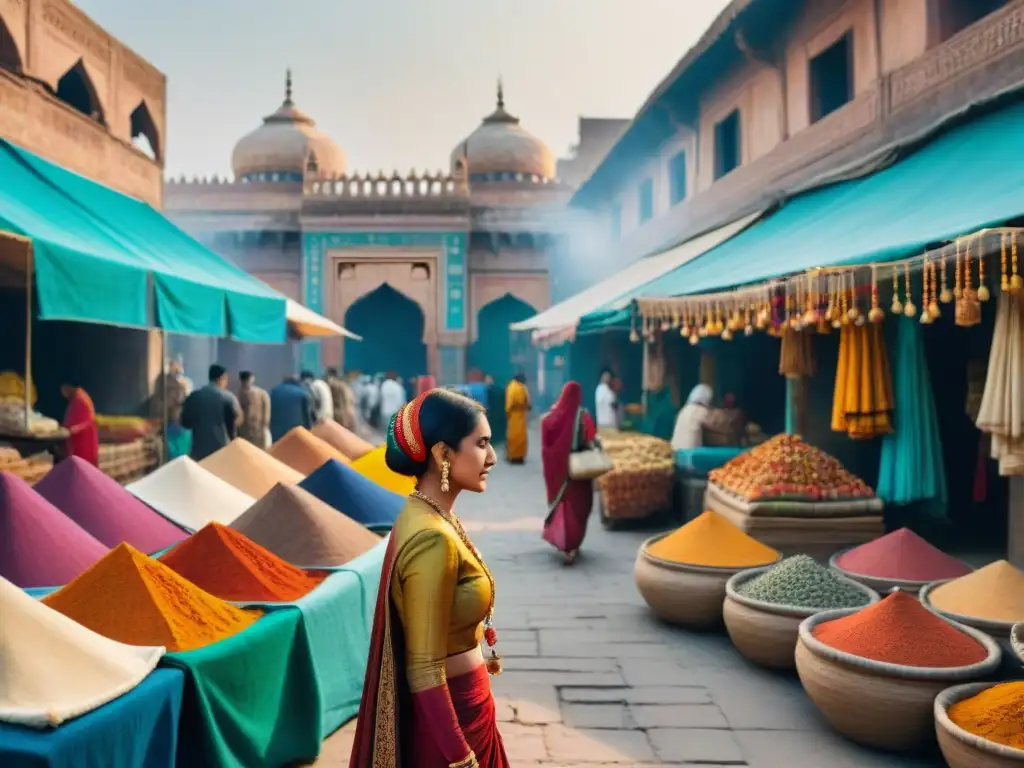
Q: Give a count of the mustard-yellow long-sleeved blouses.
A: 1